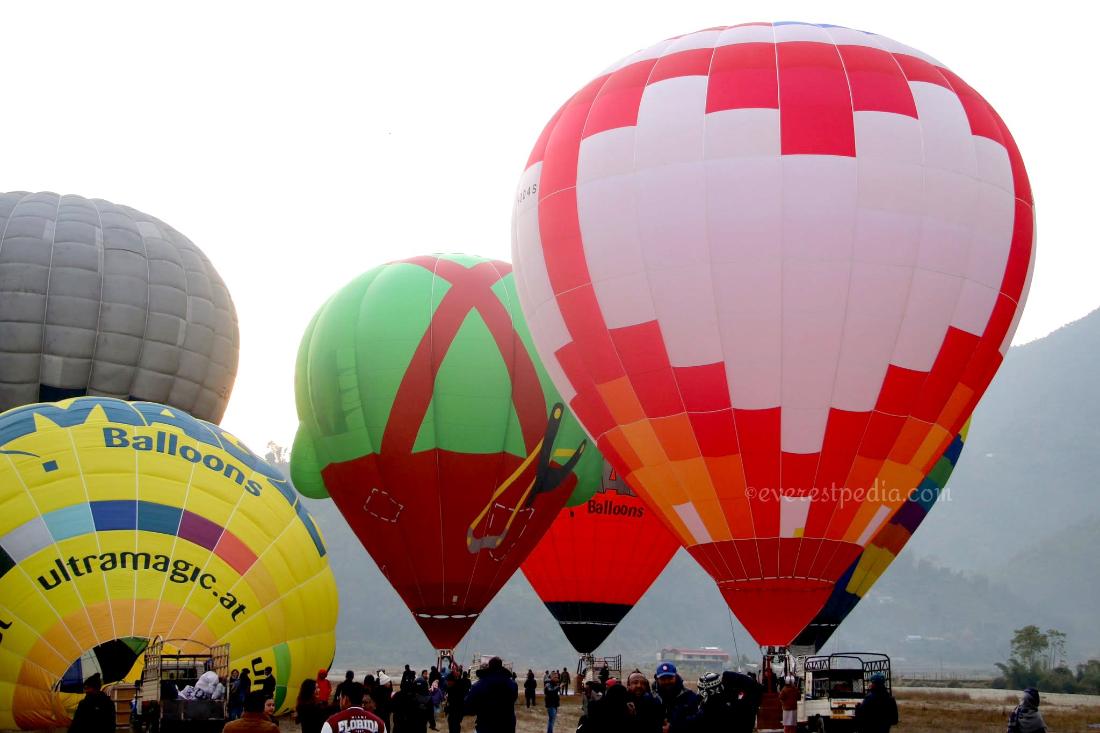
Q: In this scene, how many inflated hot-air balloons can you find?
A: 6